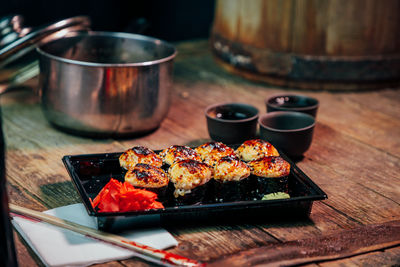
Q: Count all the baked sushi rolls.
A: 8